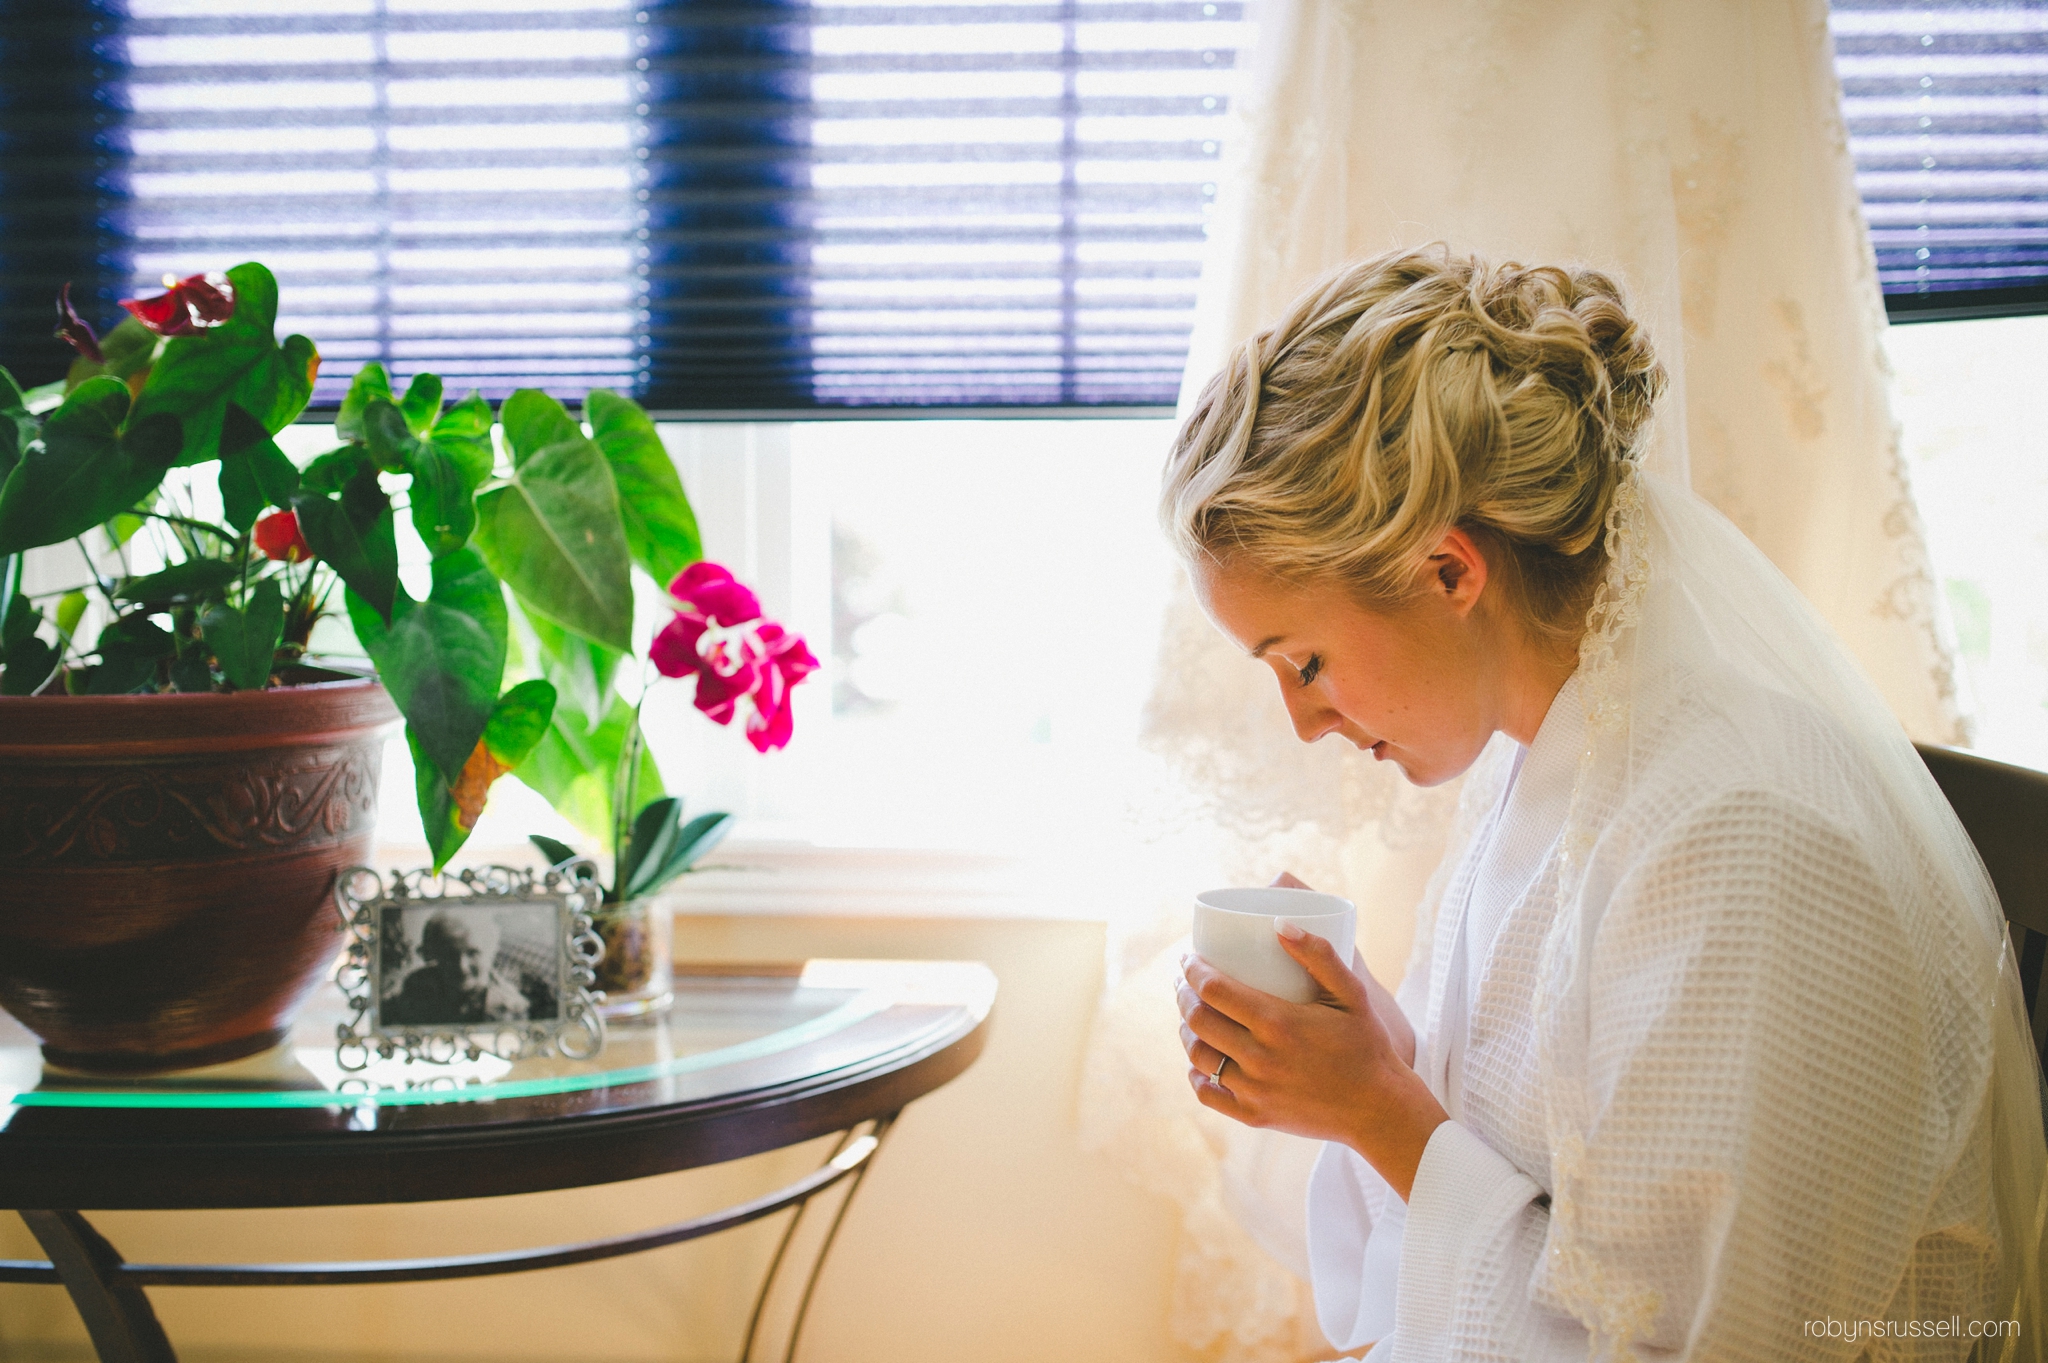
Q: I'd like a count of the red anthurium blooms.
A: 3